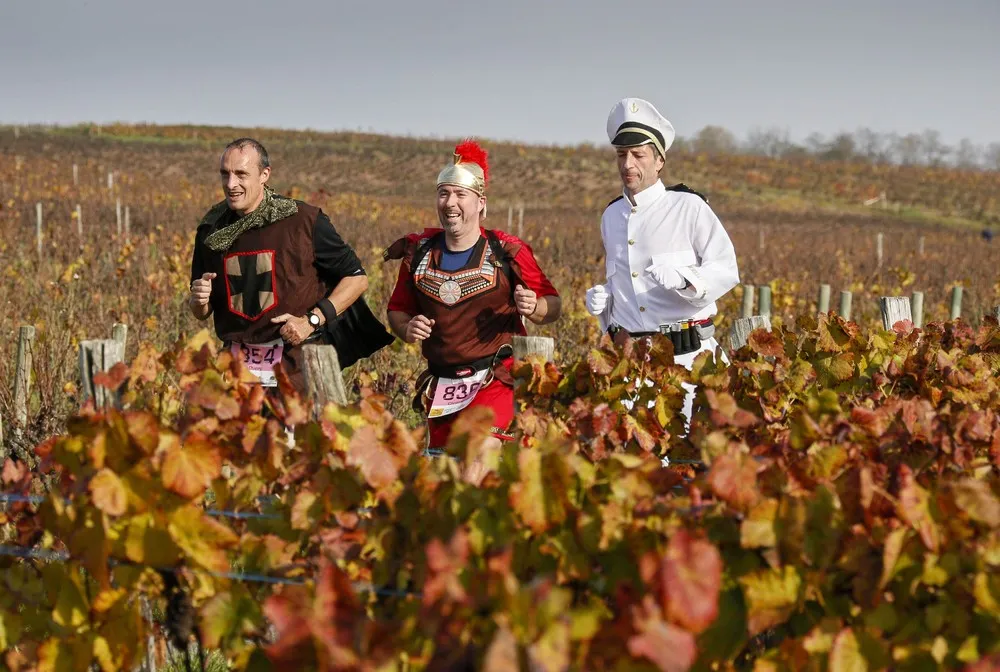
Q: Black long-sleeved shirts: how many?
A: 0